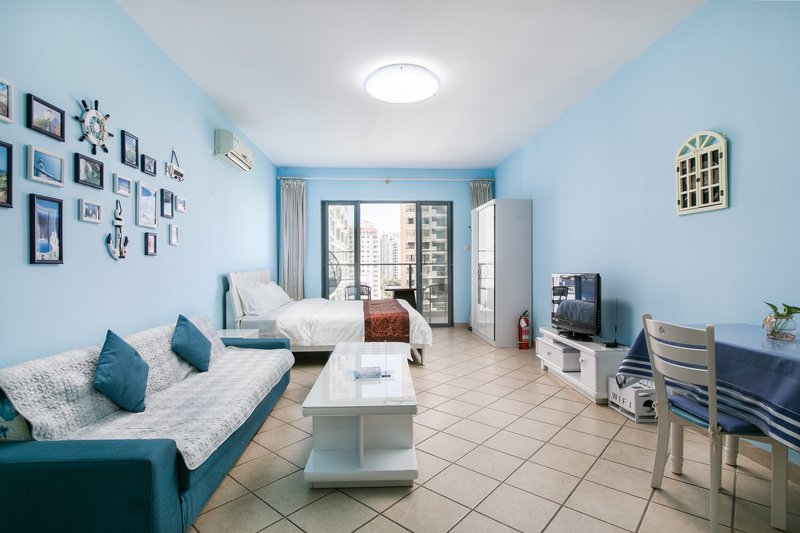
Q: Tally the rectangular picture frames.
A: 15